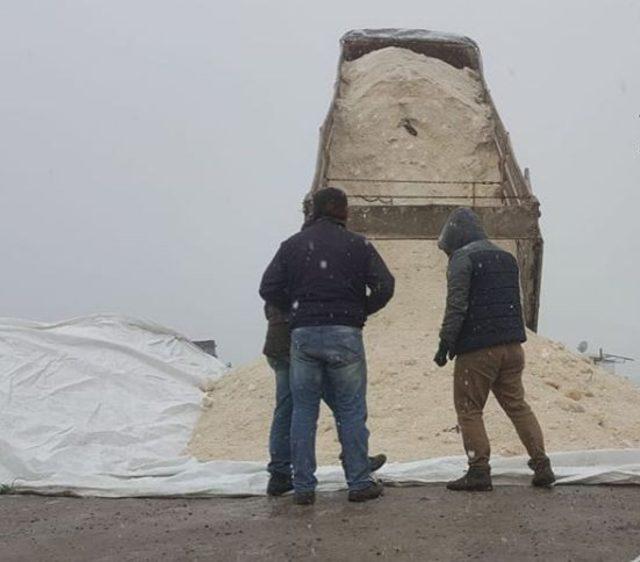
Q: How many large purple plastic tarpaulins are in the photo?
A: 0